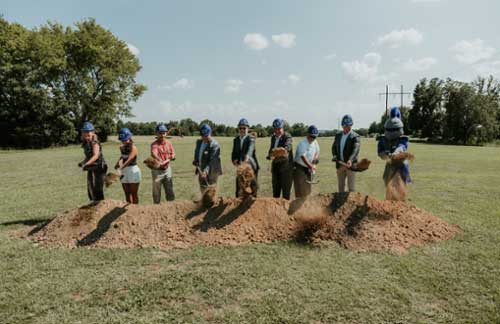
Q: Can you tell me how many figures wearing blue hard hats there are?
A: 8